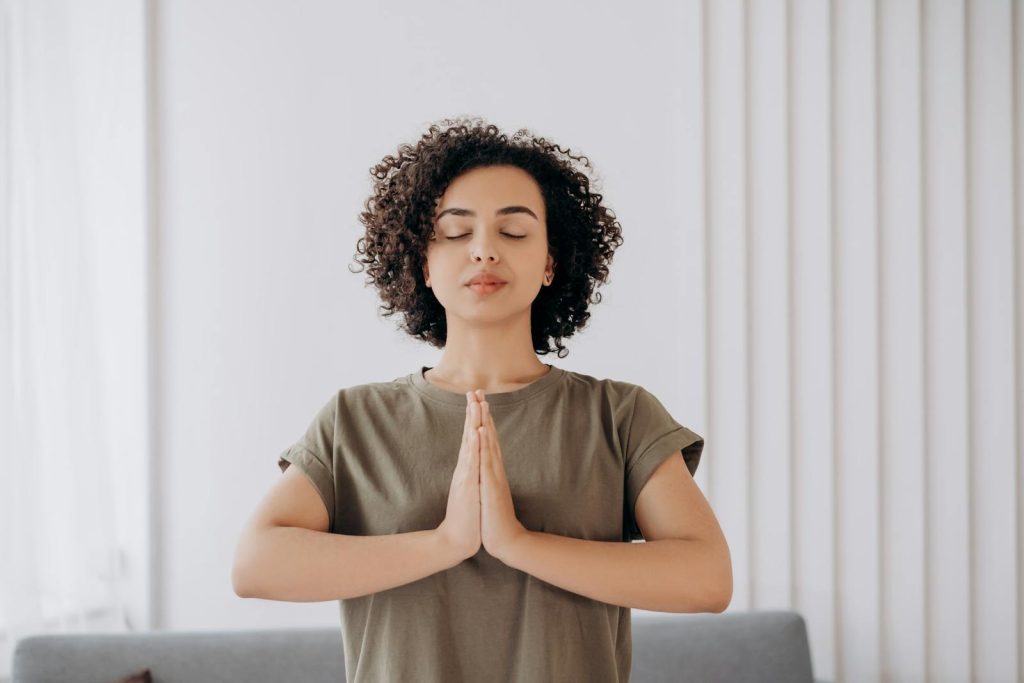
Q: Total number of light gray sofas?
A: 1